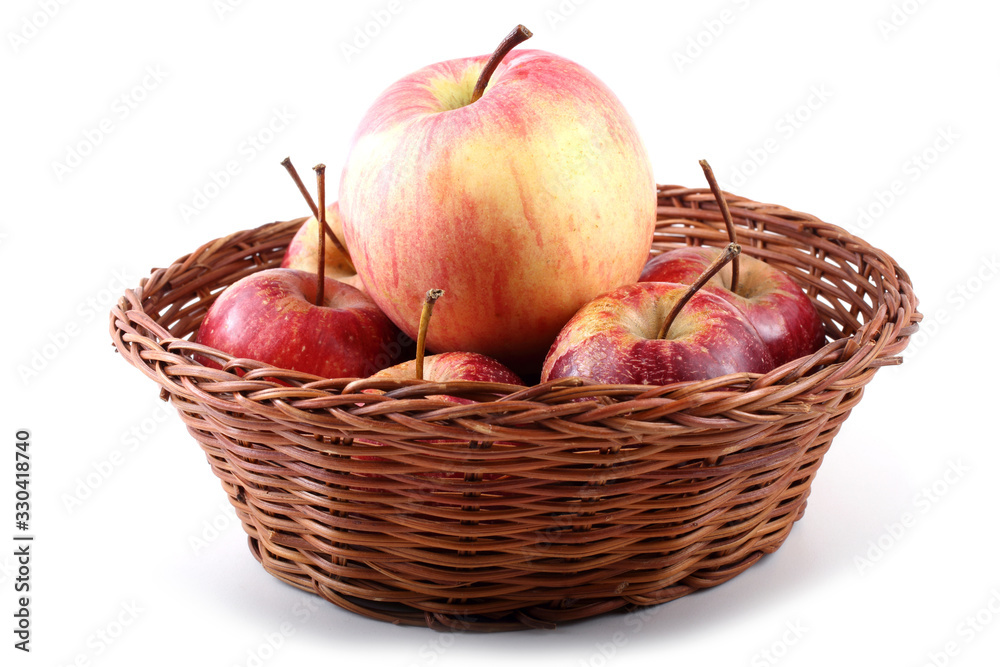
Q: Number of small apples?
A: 5